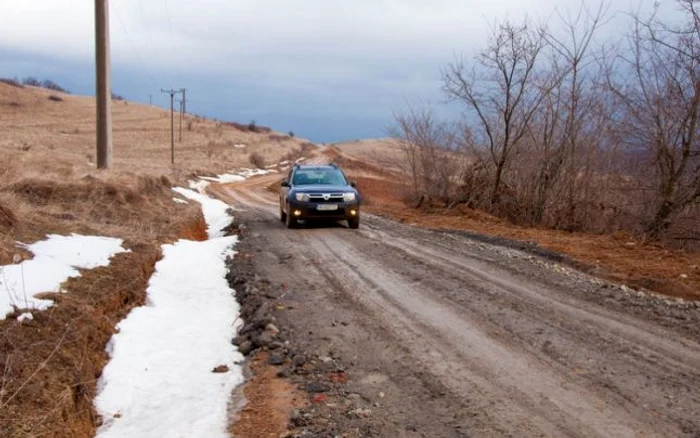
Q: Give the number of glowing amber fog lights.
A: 2